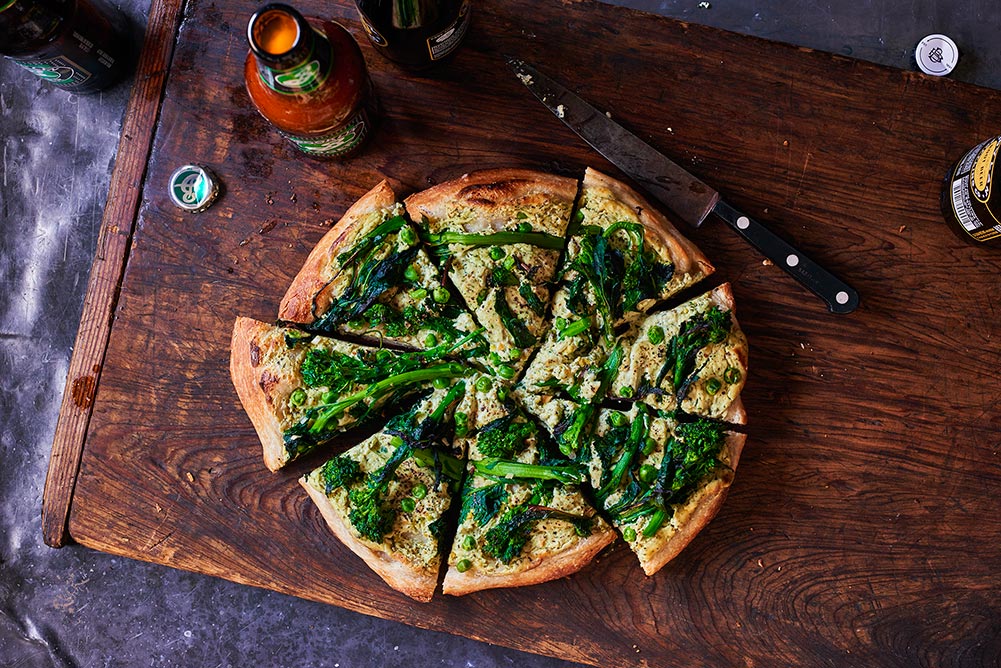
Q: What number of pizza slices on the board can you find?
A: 8